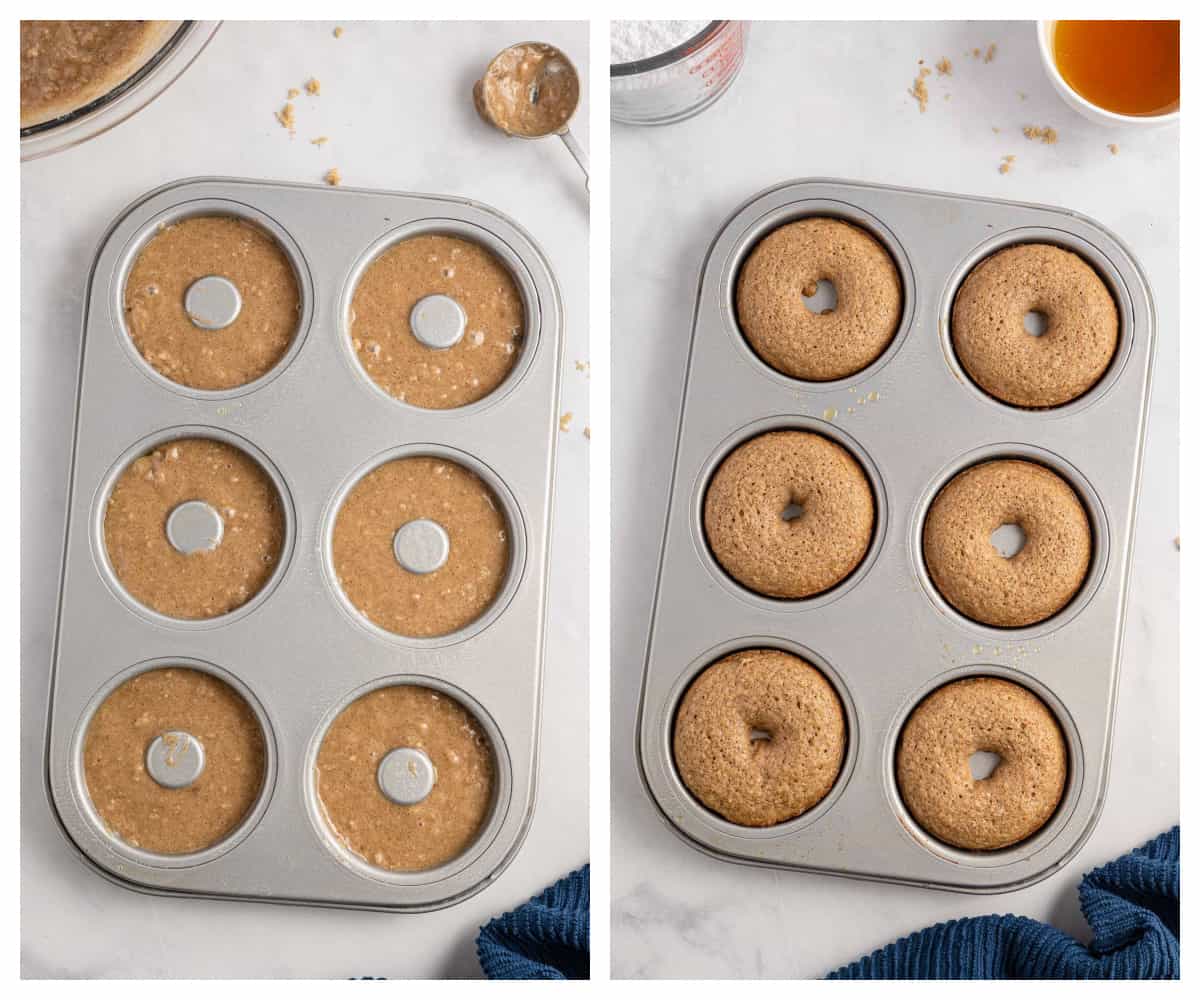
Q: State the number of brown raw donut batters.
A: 6